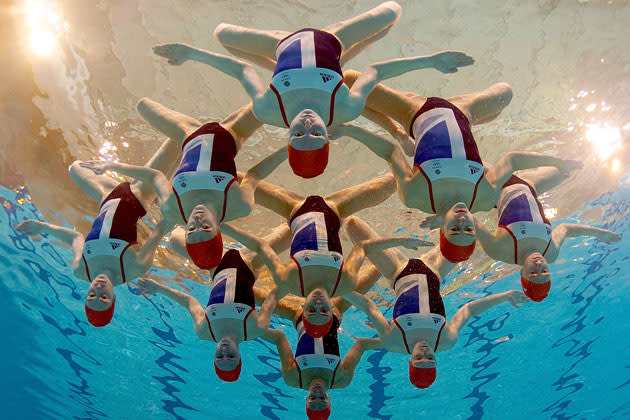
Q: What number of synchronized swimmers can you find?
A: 9